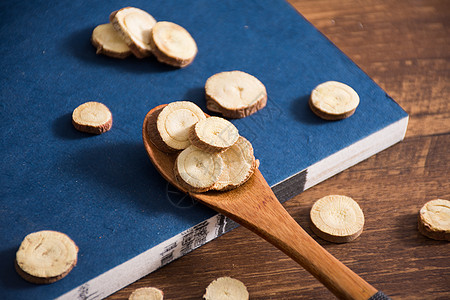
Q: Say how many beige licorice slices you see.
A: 15